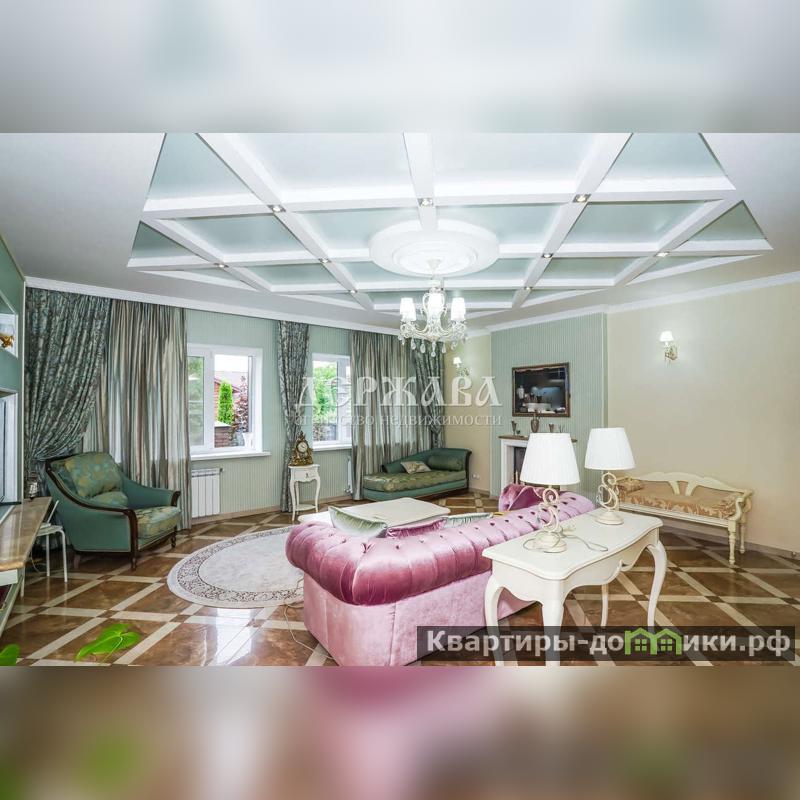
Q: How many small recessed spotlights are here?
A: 9